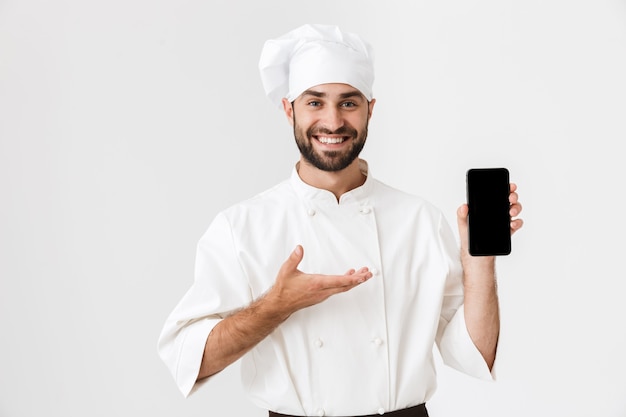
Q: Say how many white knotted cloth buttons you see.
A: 7